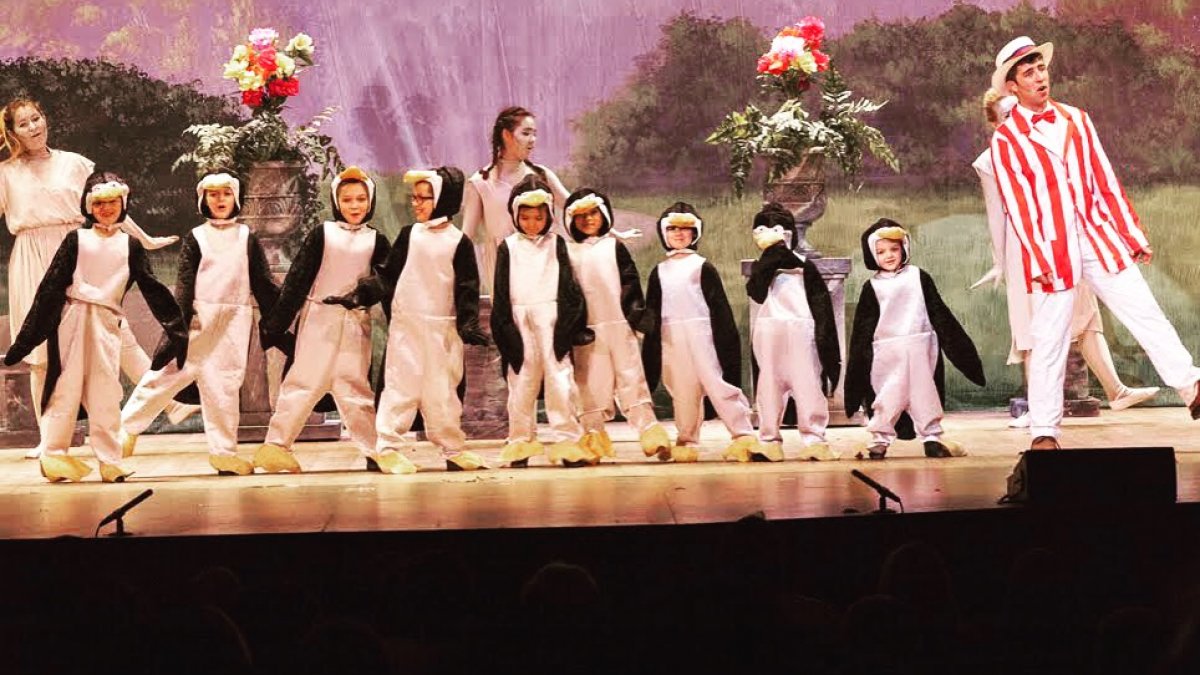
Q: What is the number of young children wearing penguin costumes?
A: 9